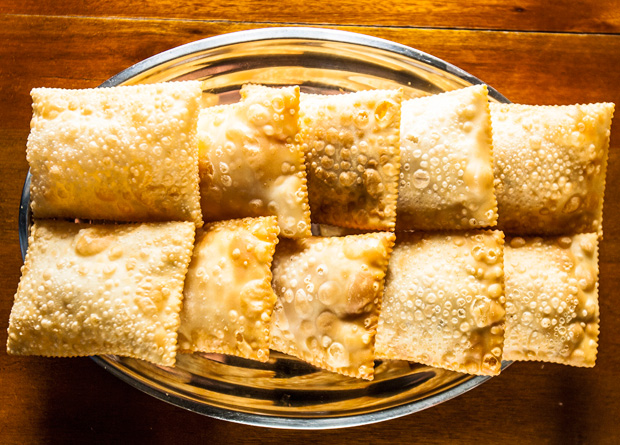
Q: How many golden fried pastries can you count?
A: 10